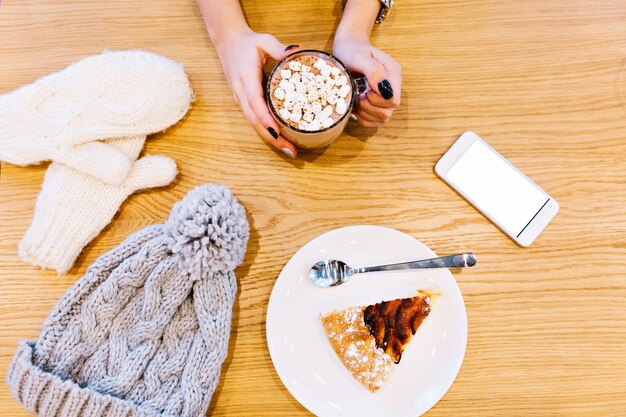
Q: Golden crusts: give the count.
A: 1